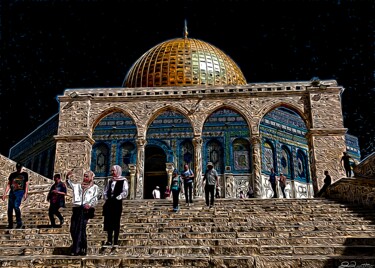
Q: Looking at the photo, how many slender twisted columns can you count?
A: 3